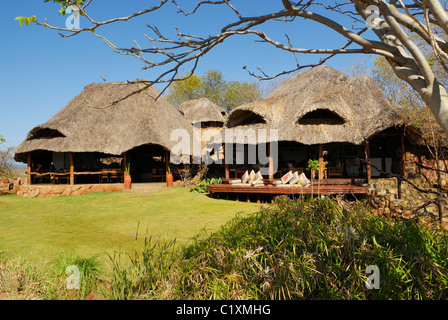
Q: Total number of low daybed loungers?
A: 2